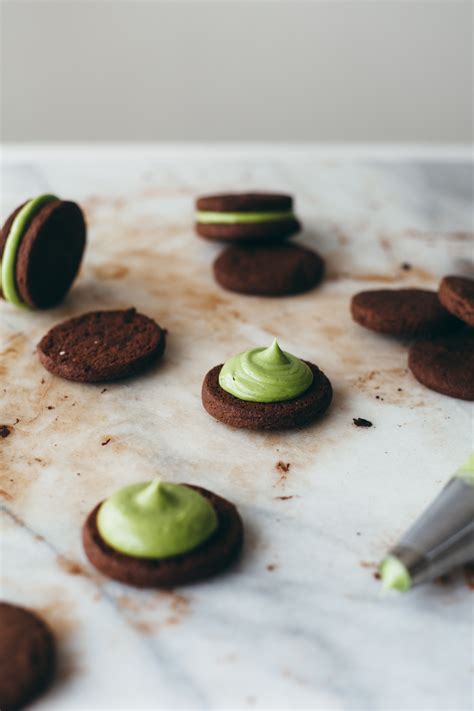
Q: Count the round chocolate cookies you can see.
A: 12